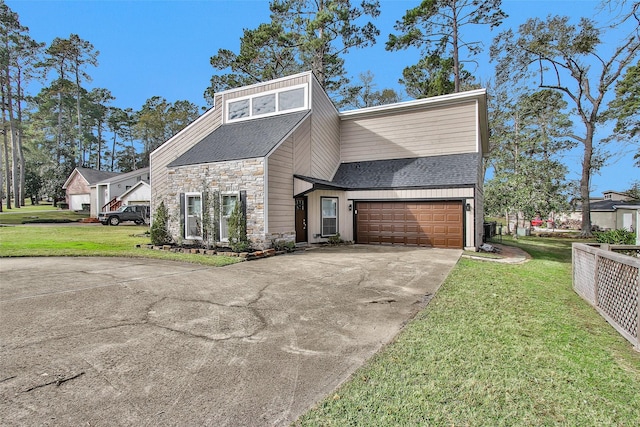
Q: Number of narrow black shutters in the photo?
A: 4